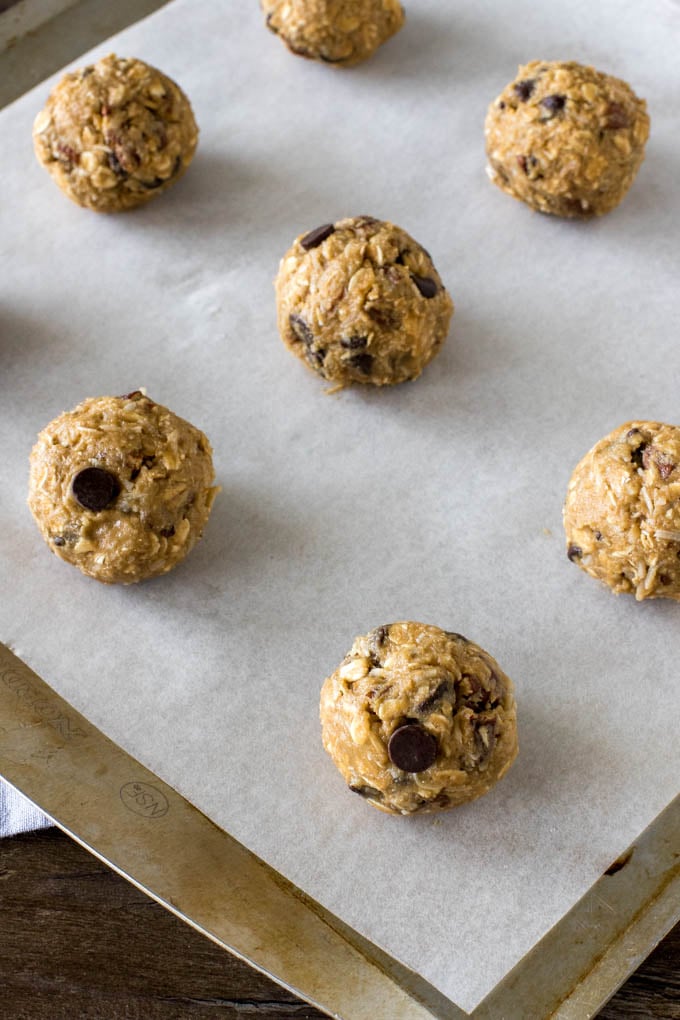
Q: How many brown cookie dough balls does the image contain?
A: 7